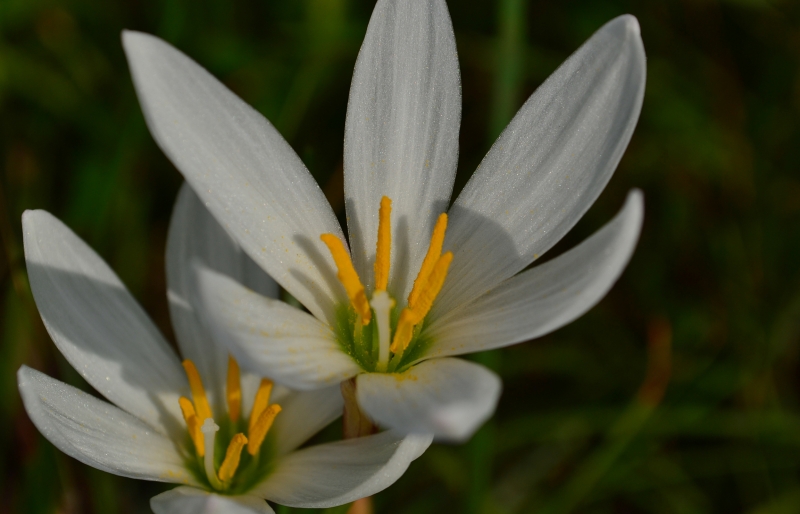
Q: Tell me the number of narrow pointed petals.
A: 12